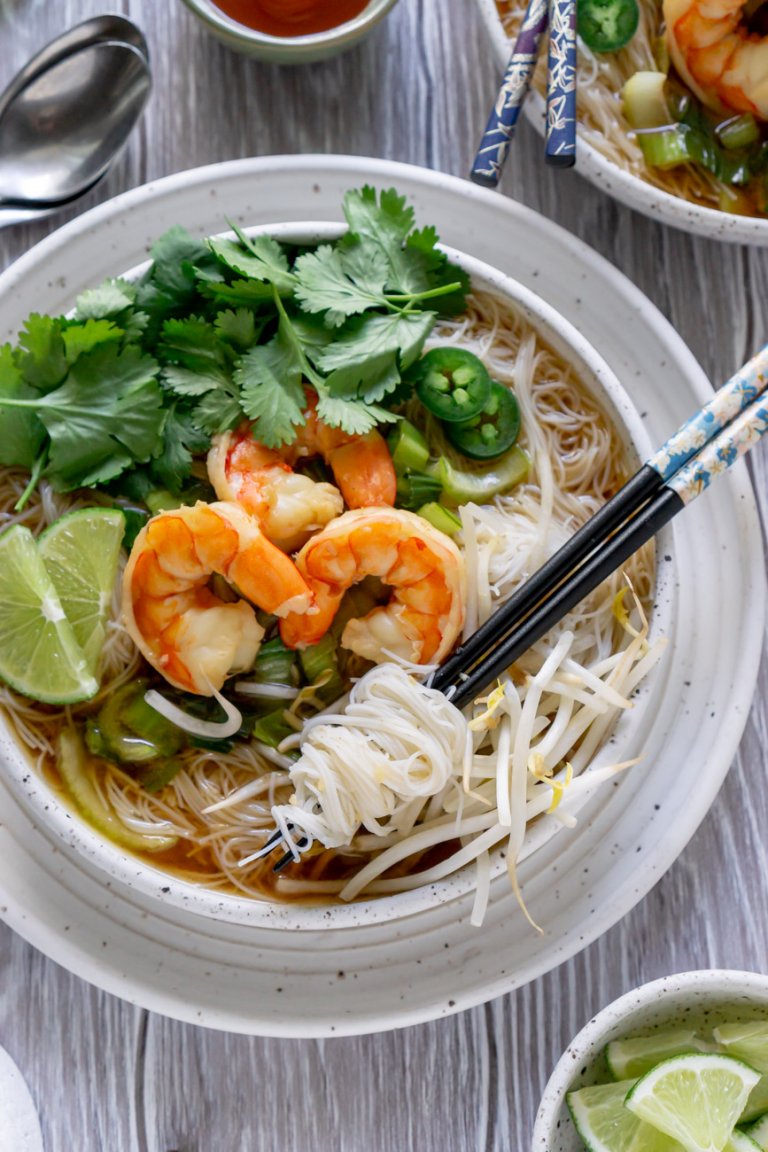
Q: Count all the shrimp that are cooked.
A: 4